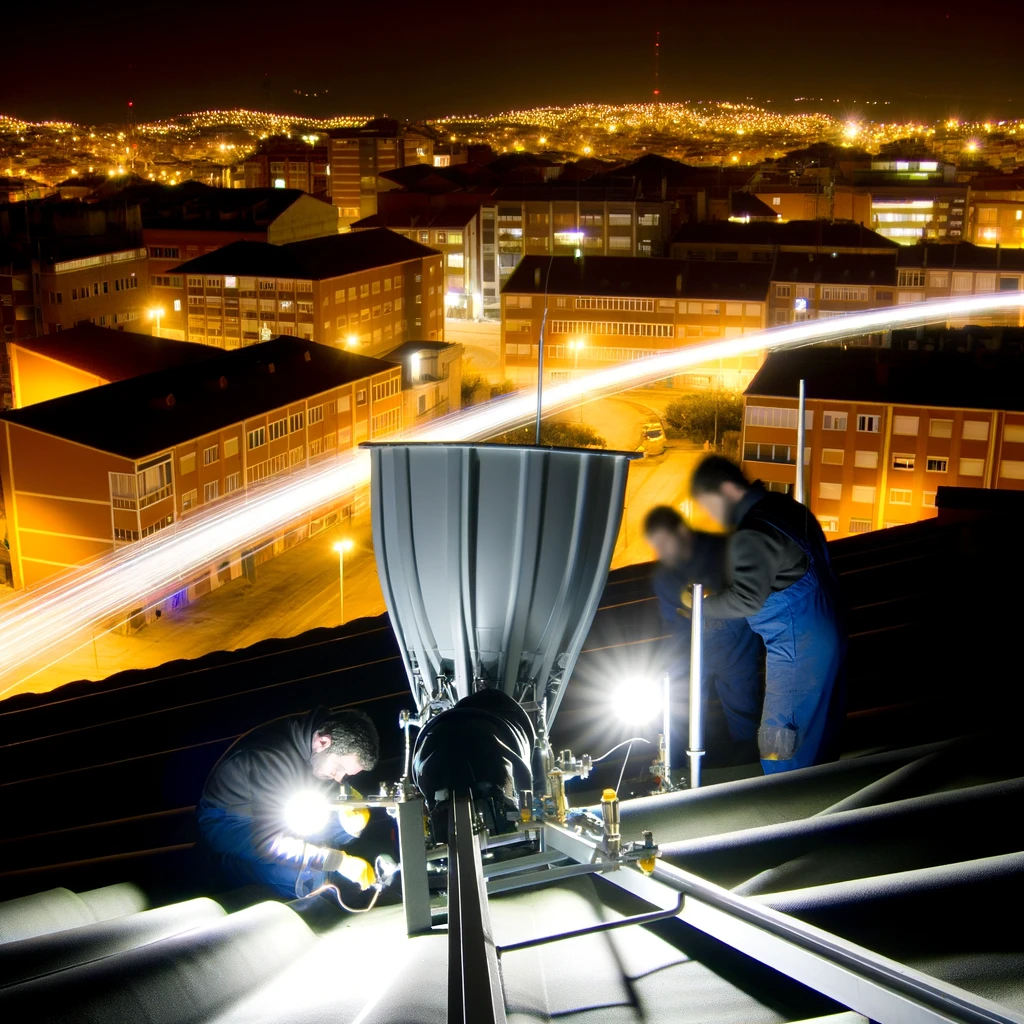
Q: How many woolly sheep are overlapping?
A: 0